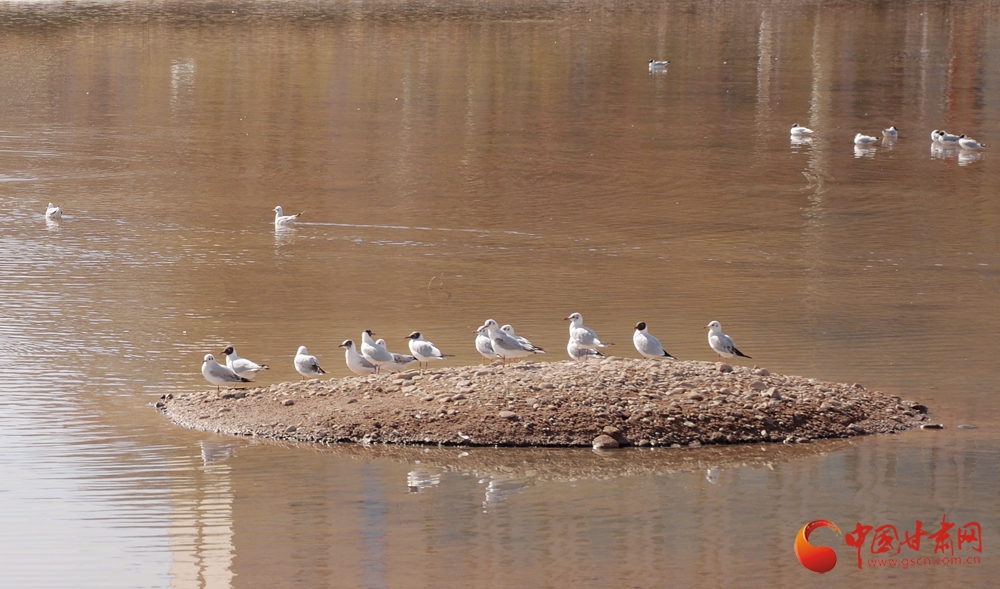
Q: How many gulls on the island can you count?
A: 14